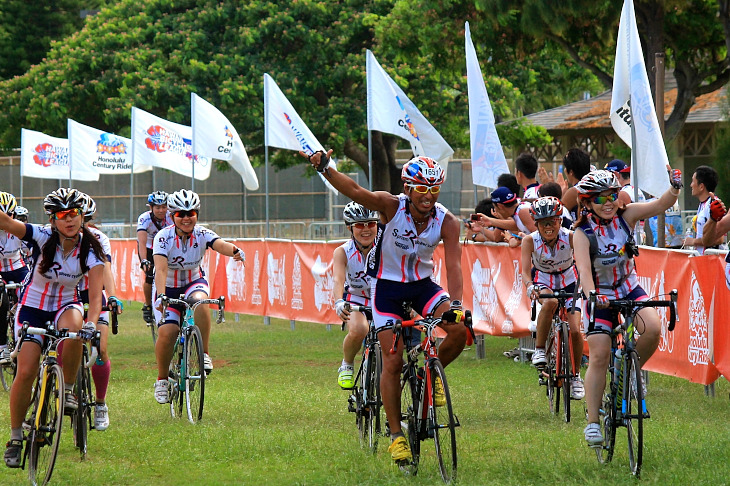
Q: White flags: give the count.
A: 8